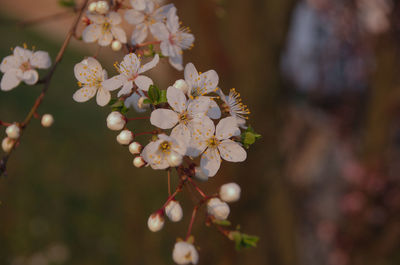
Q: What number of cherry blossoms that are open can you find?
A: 11